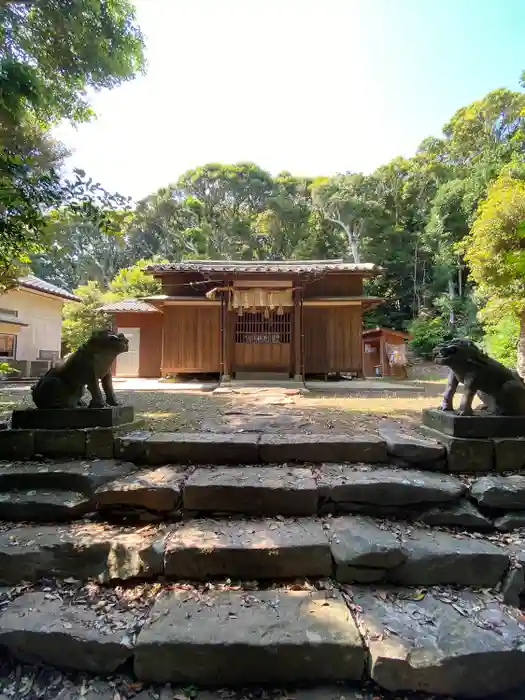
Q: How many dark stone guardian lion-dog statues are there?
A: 2